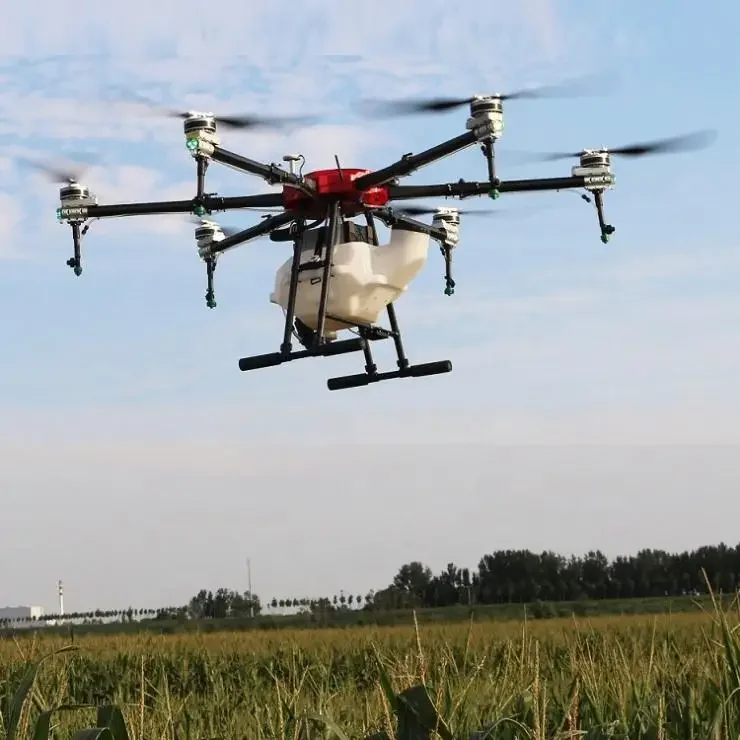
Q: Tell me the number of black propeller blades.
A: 12